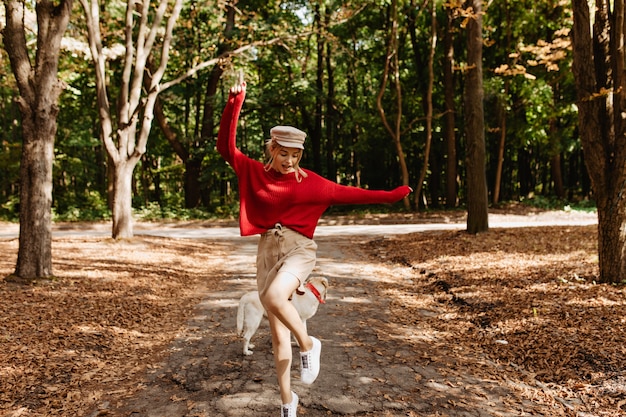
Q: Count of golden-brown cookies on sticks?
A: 0